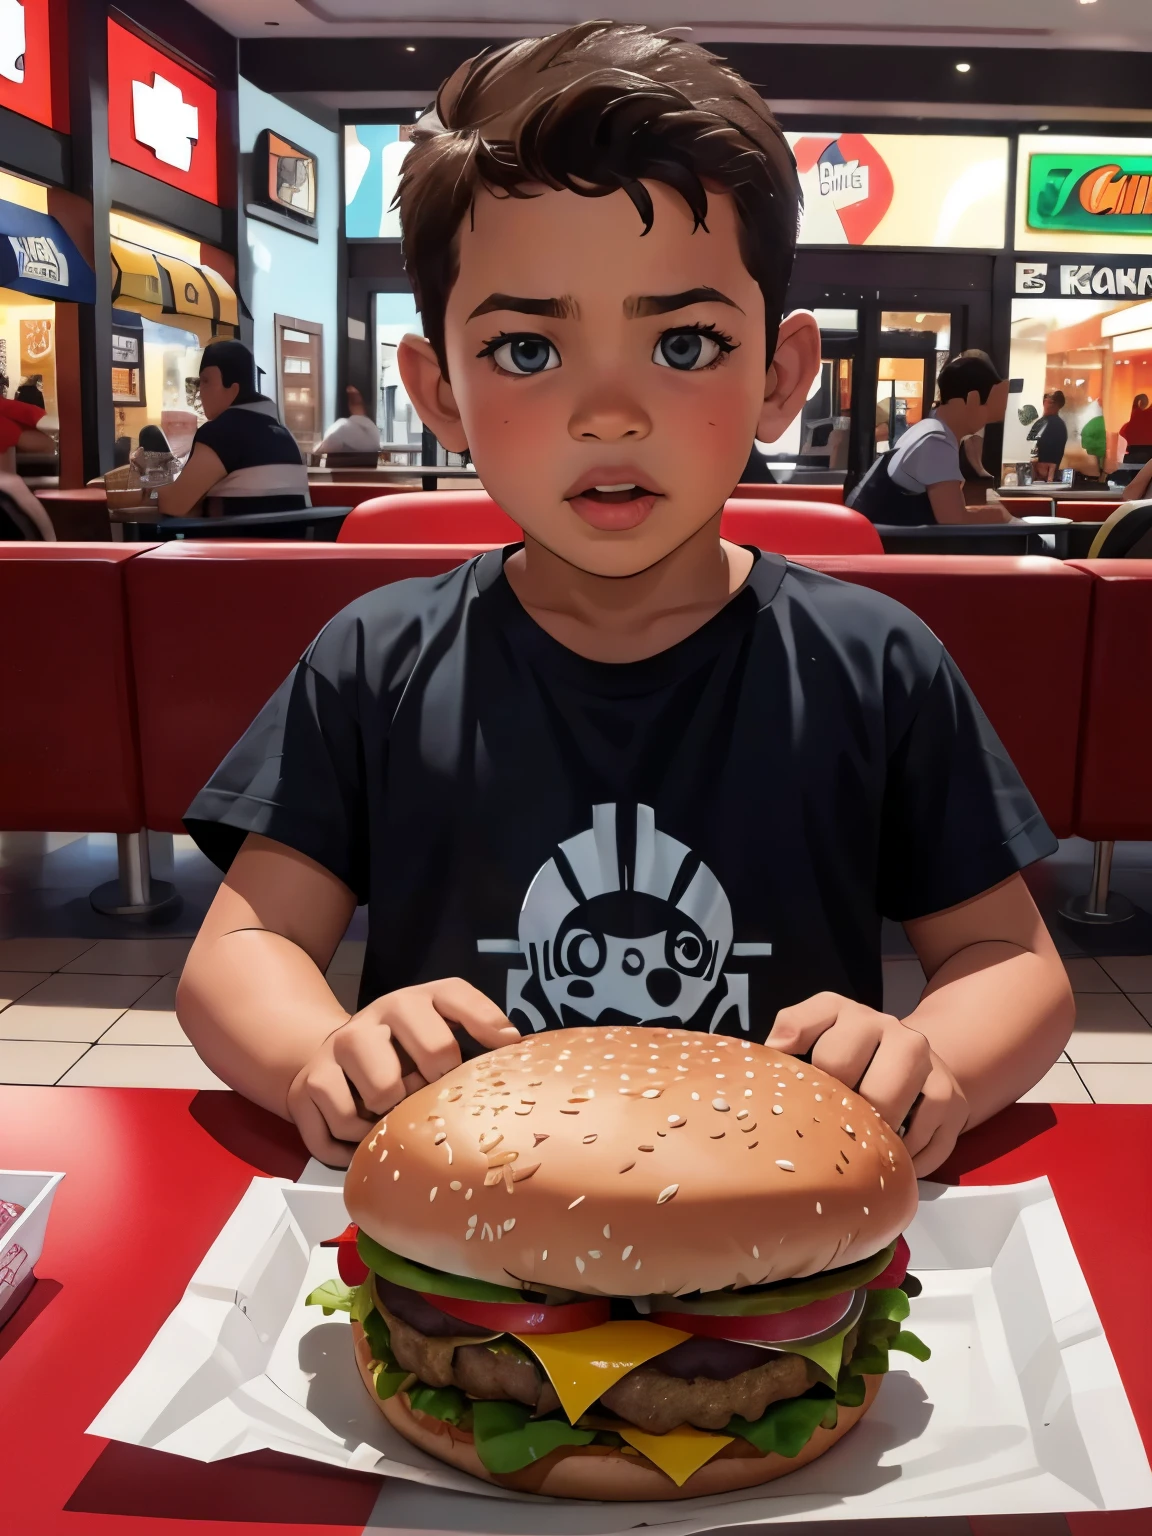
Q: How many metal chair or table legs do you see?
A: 2